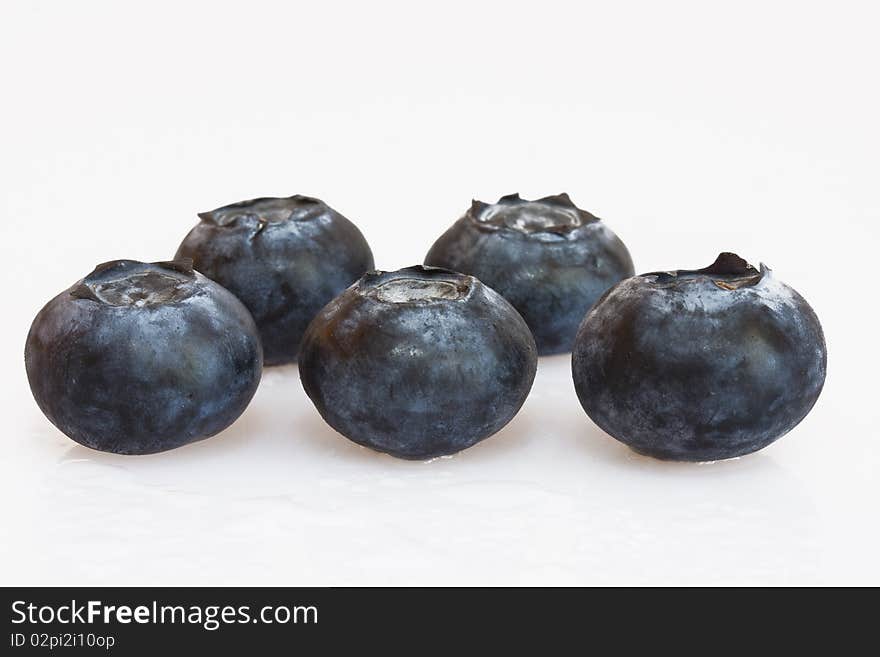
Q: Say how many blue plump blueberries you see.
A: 5